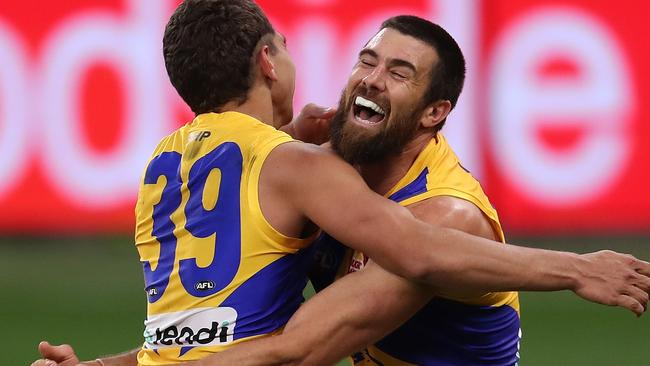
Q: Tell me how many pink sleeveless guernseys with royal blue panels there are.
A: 0